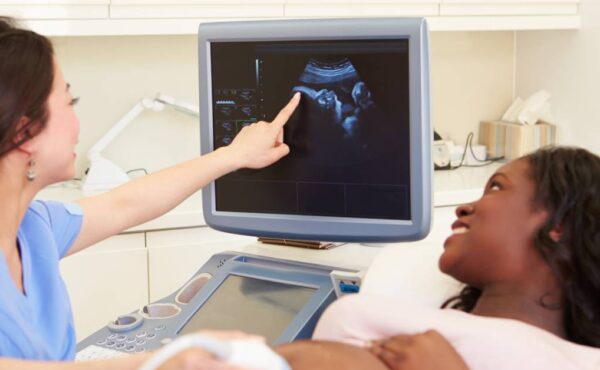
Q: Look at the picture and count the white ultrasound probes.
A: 1